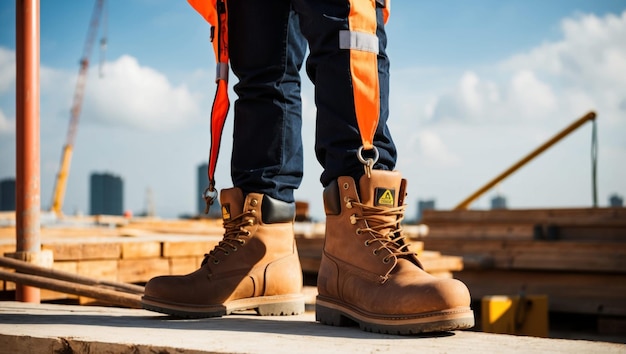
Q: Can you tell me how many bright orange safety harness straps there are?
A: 2